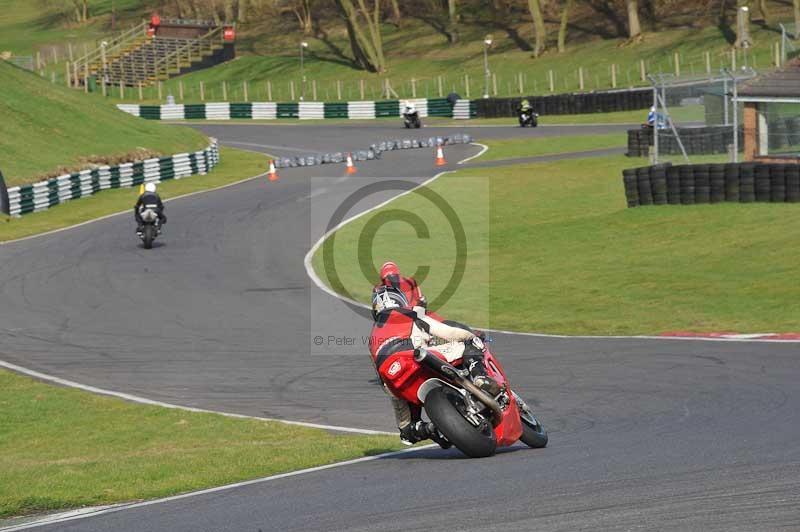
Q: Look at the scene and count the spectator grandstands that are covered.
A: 0